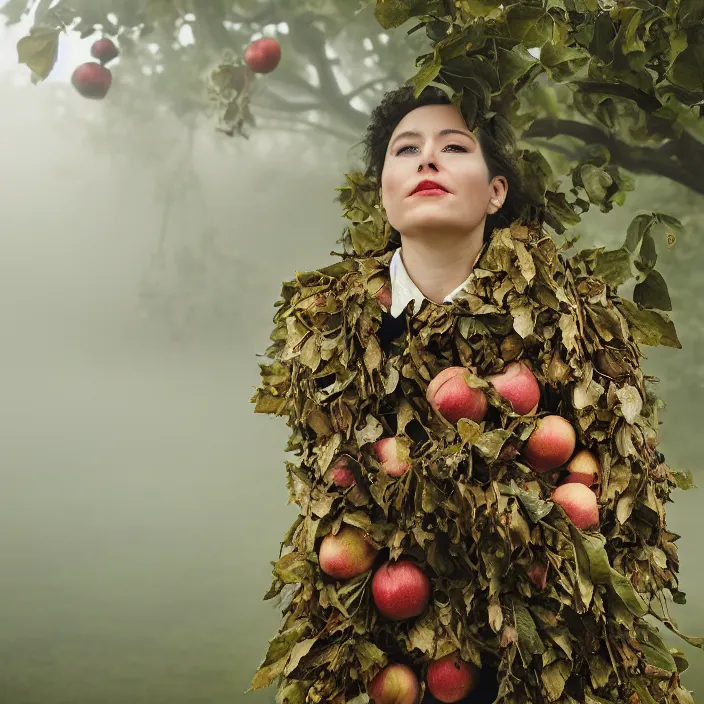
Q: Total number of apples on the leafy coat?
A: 11